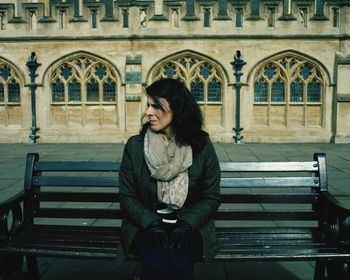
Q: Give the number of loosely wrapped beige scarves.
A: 1